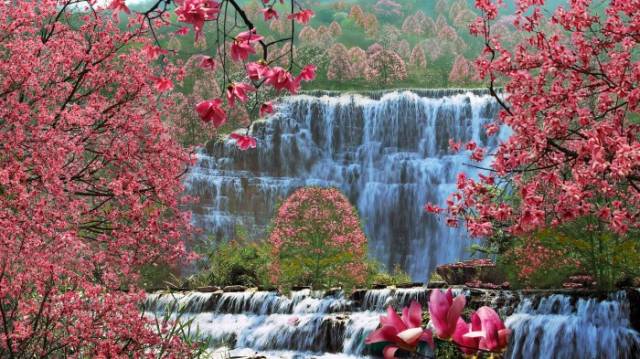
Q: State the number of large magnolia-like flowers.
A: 3